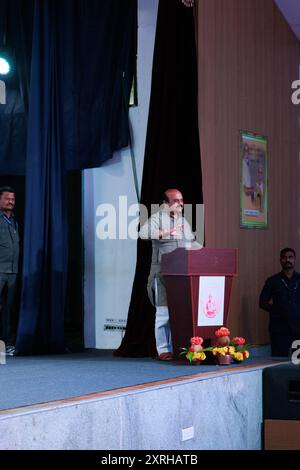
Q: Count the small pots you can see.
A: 3